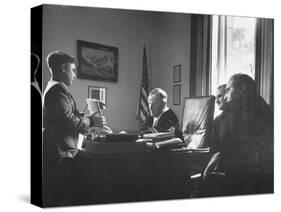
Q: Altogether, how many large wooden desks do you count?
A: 1